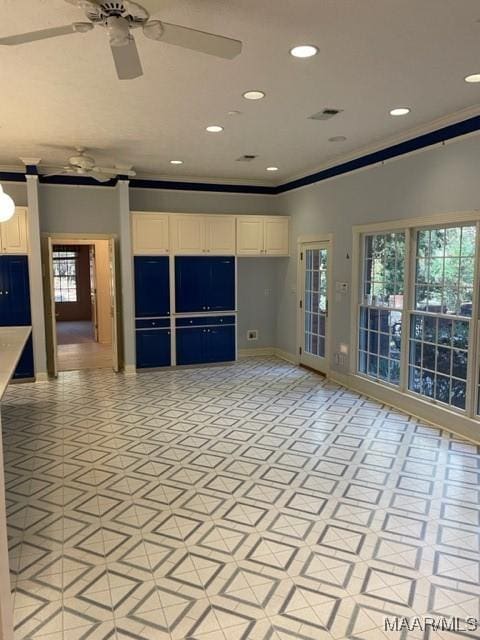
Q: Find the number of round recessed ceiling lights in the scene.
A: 7